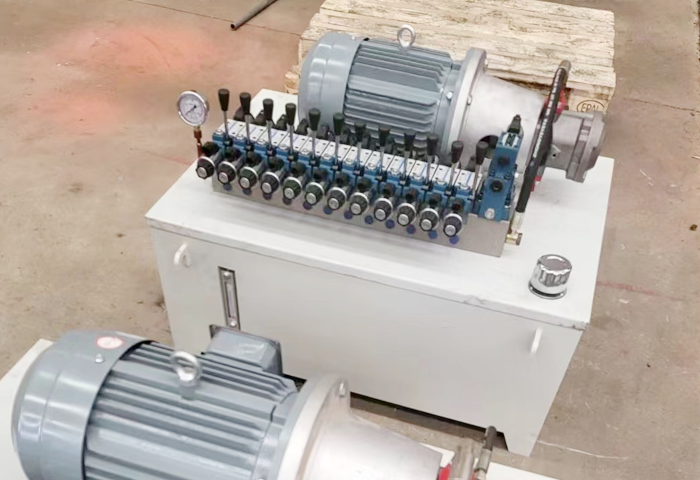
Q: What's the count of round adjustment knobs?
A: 12